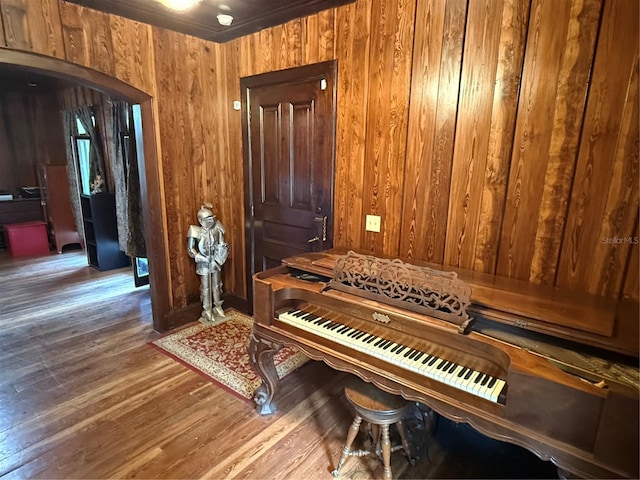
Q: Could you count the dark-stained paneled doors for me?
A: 1